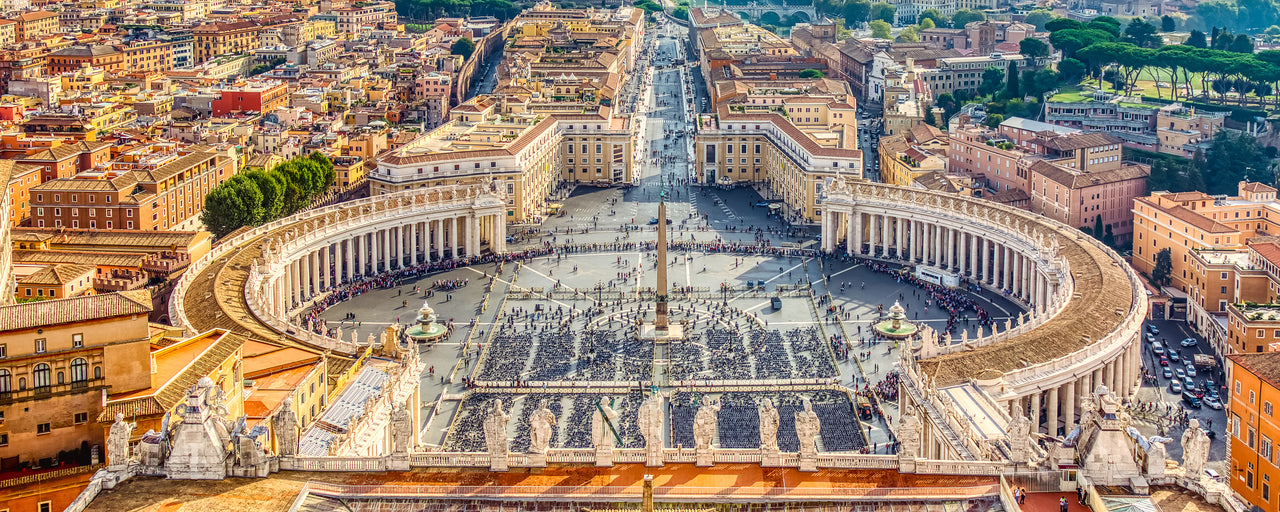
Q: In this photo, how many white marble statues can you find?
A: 13